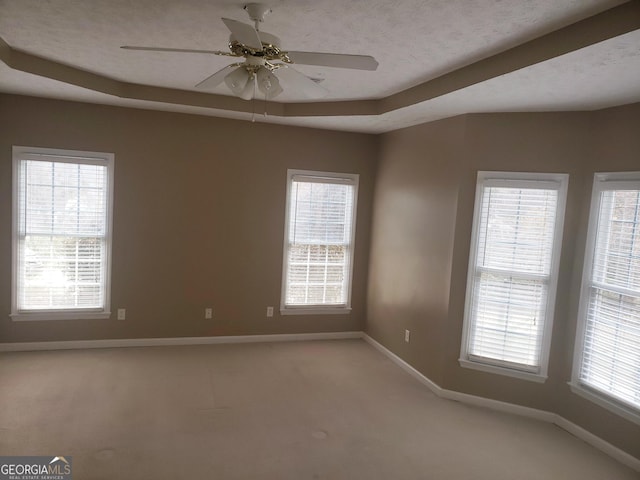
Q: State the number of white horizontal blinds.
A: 4